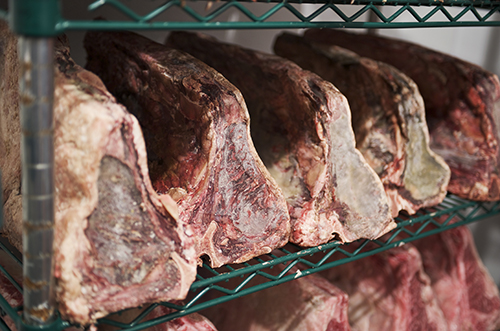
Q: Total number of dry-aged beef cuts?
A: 5